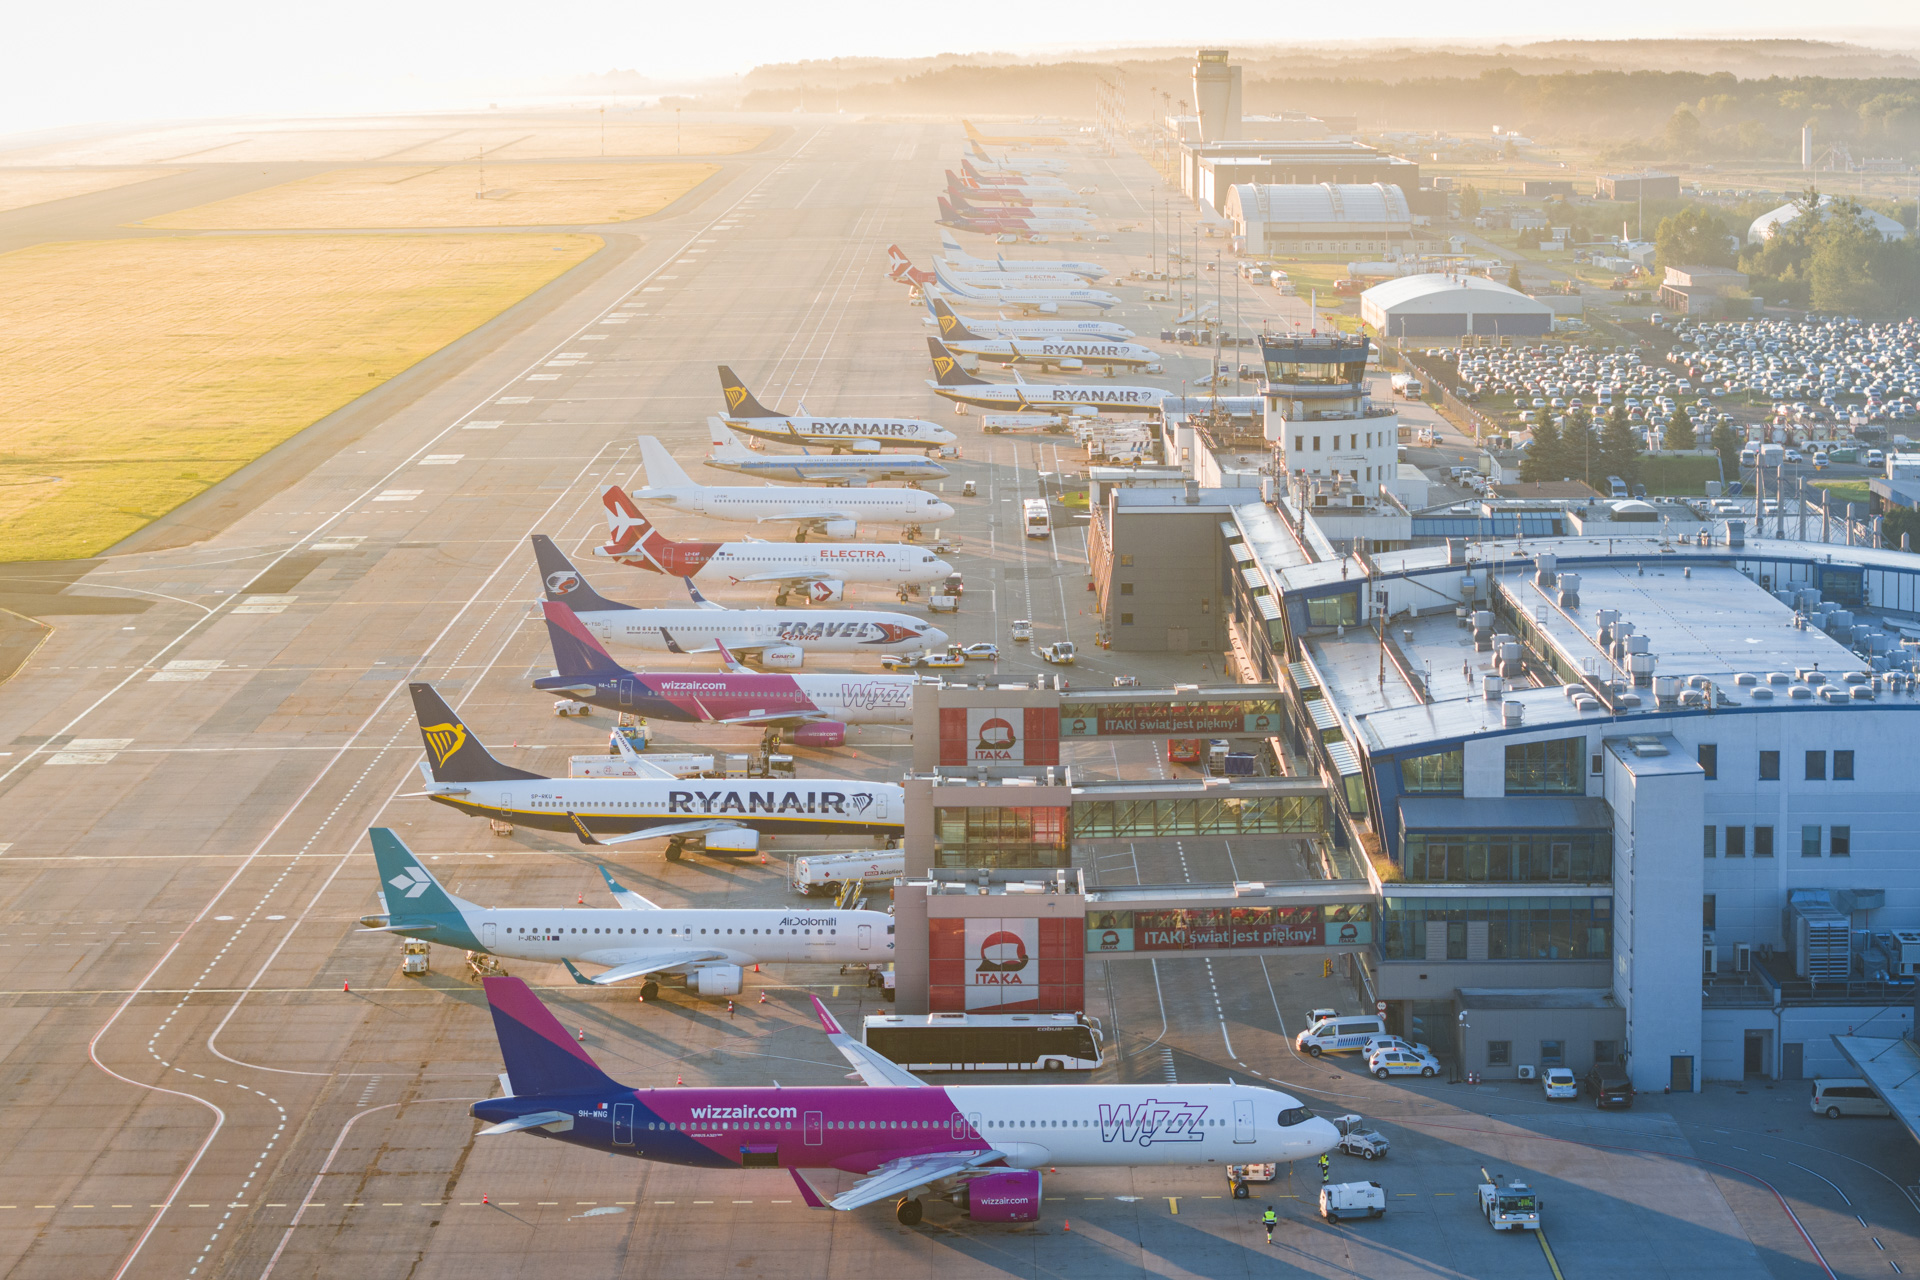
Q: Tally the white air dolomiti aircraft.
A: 1